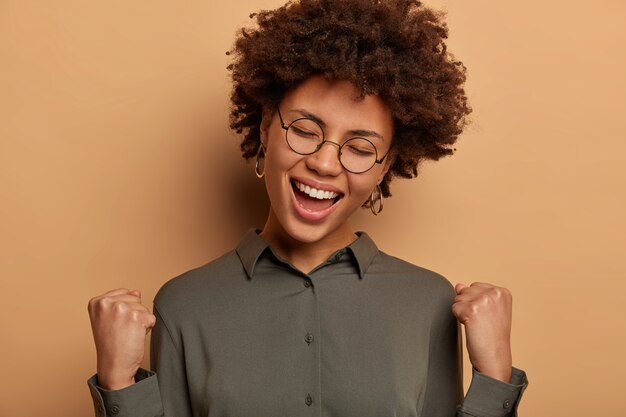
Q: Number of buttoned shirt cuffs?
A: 2